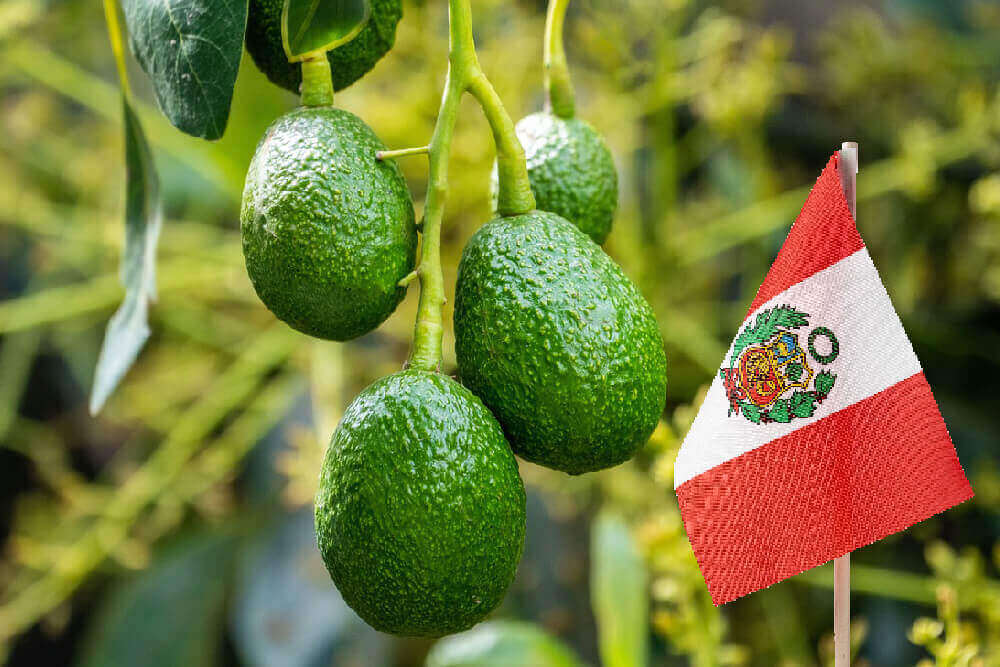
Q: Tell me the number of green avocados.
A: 5